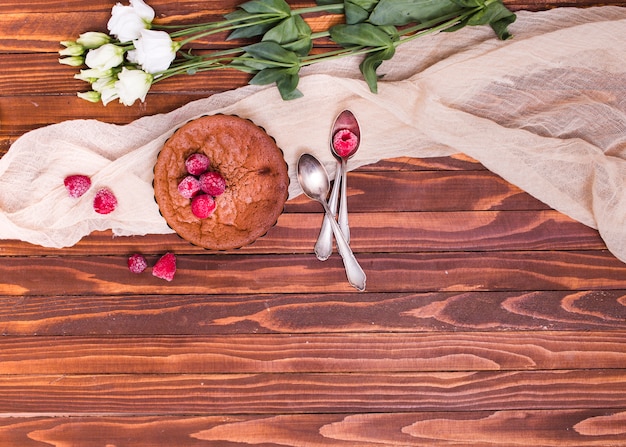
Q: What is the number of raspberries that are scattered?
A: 4